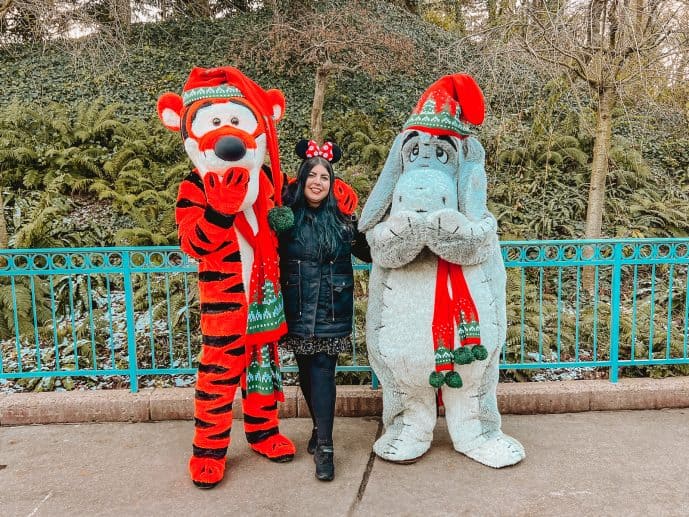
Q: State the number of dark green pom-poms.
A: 5